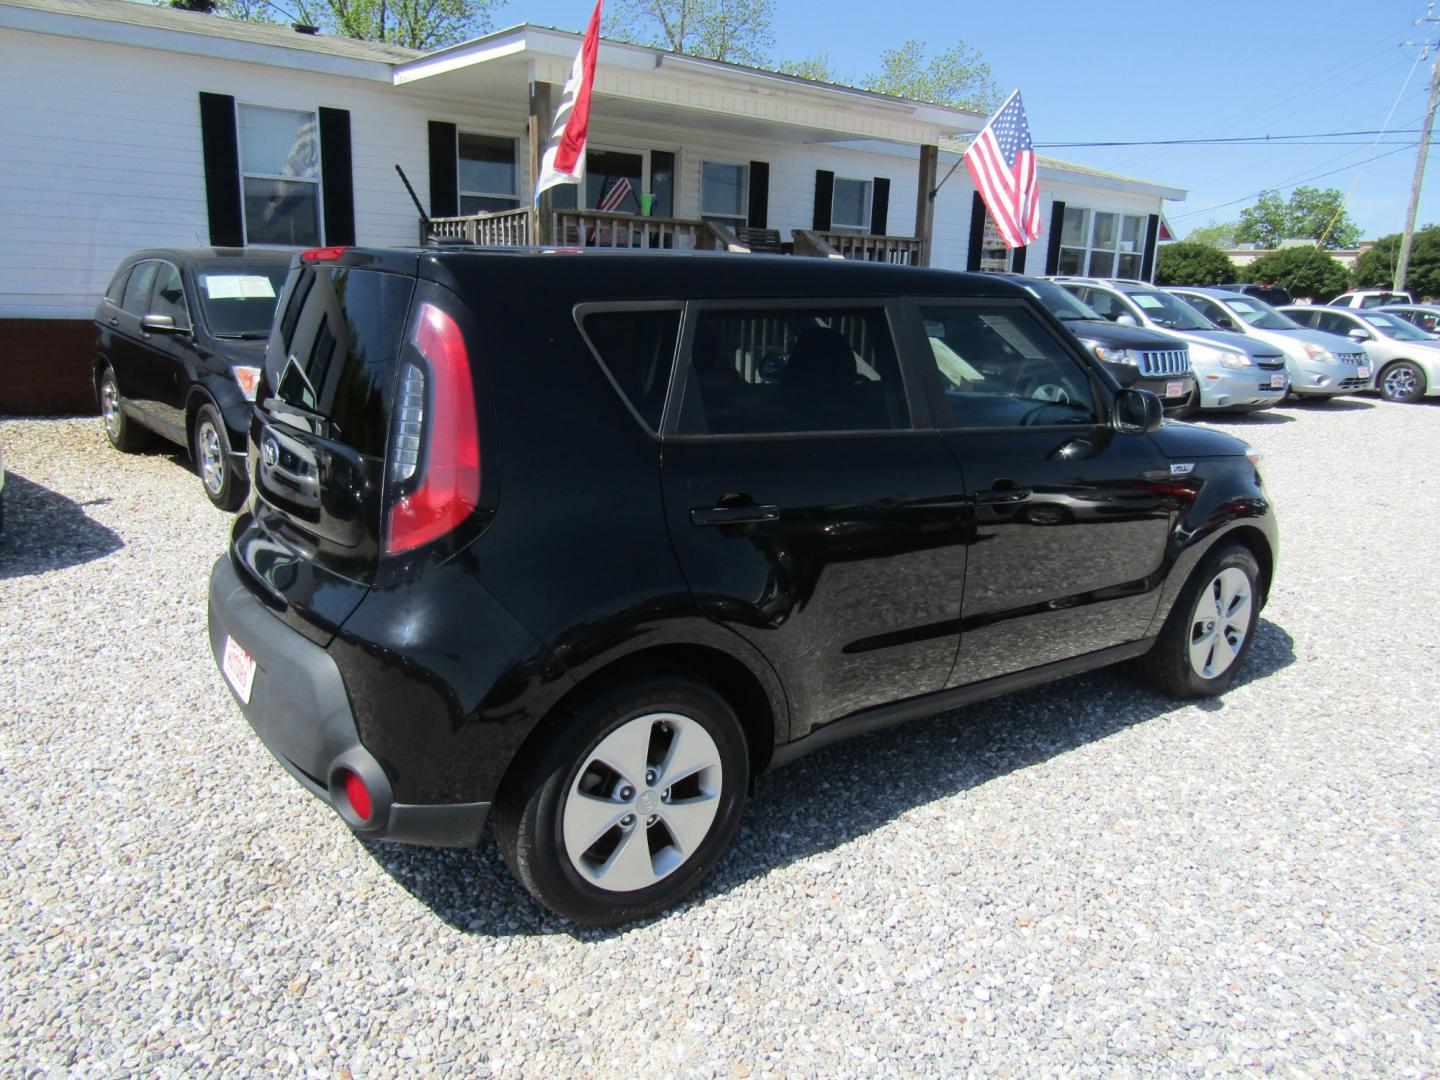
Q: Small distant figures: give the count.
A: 0